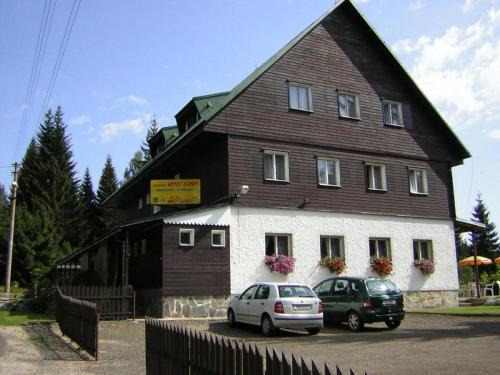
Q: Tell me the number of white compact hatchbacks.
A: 1